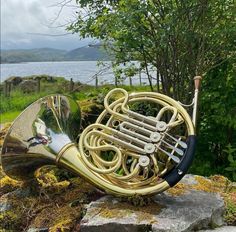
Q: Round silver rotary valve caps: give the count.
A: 4